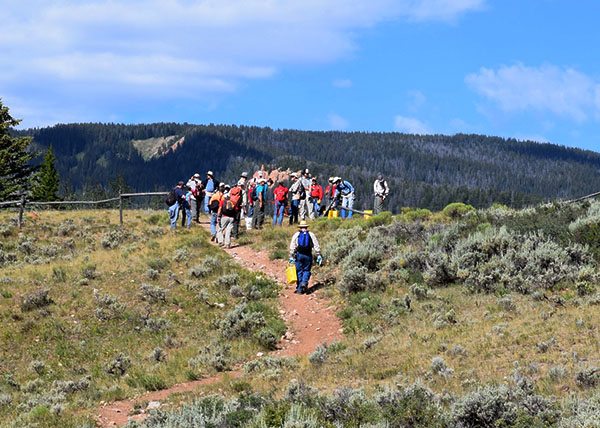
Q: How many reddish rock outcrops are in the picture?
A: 1